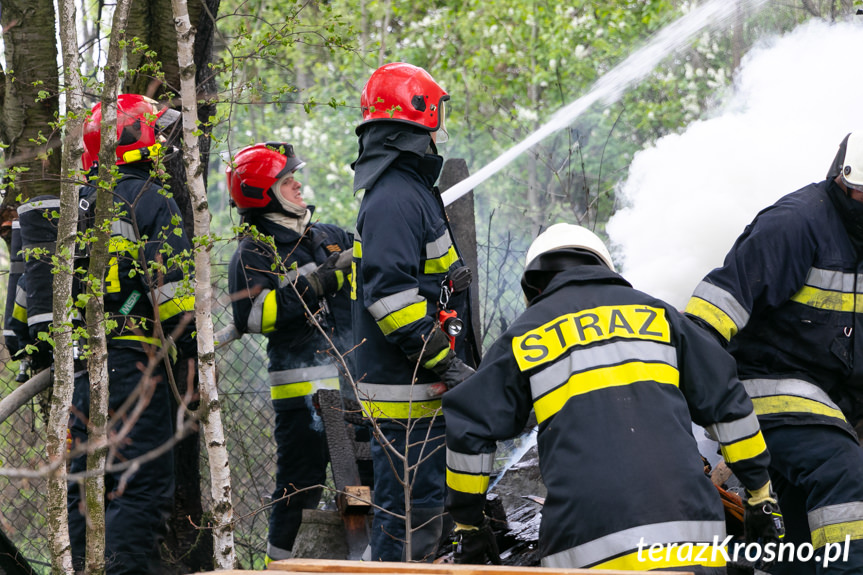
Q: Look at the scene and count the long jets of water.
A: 1